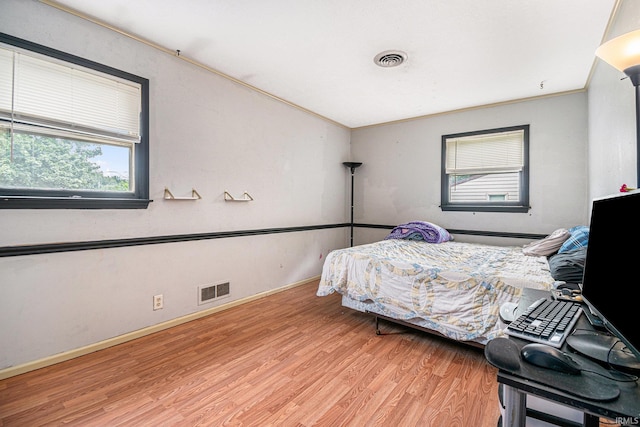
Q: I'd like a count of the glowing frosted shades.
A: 1